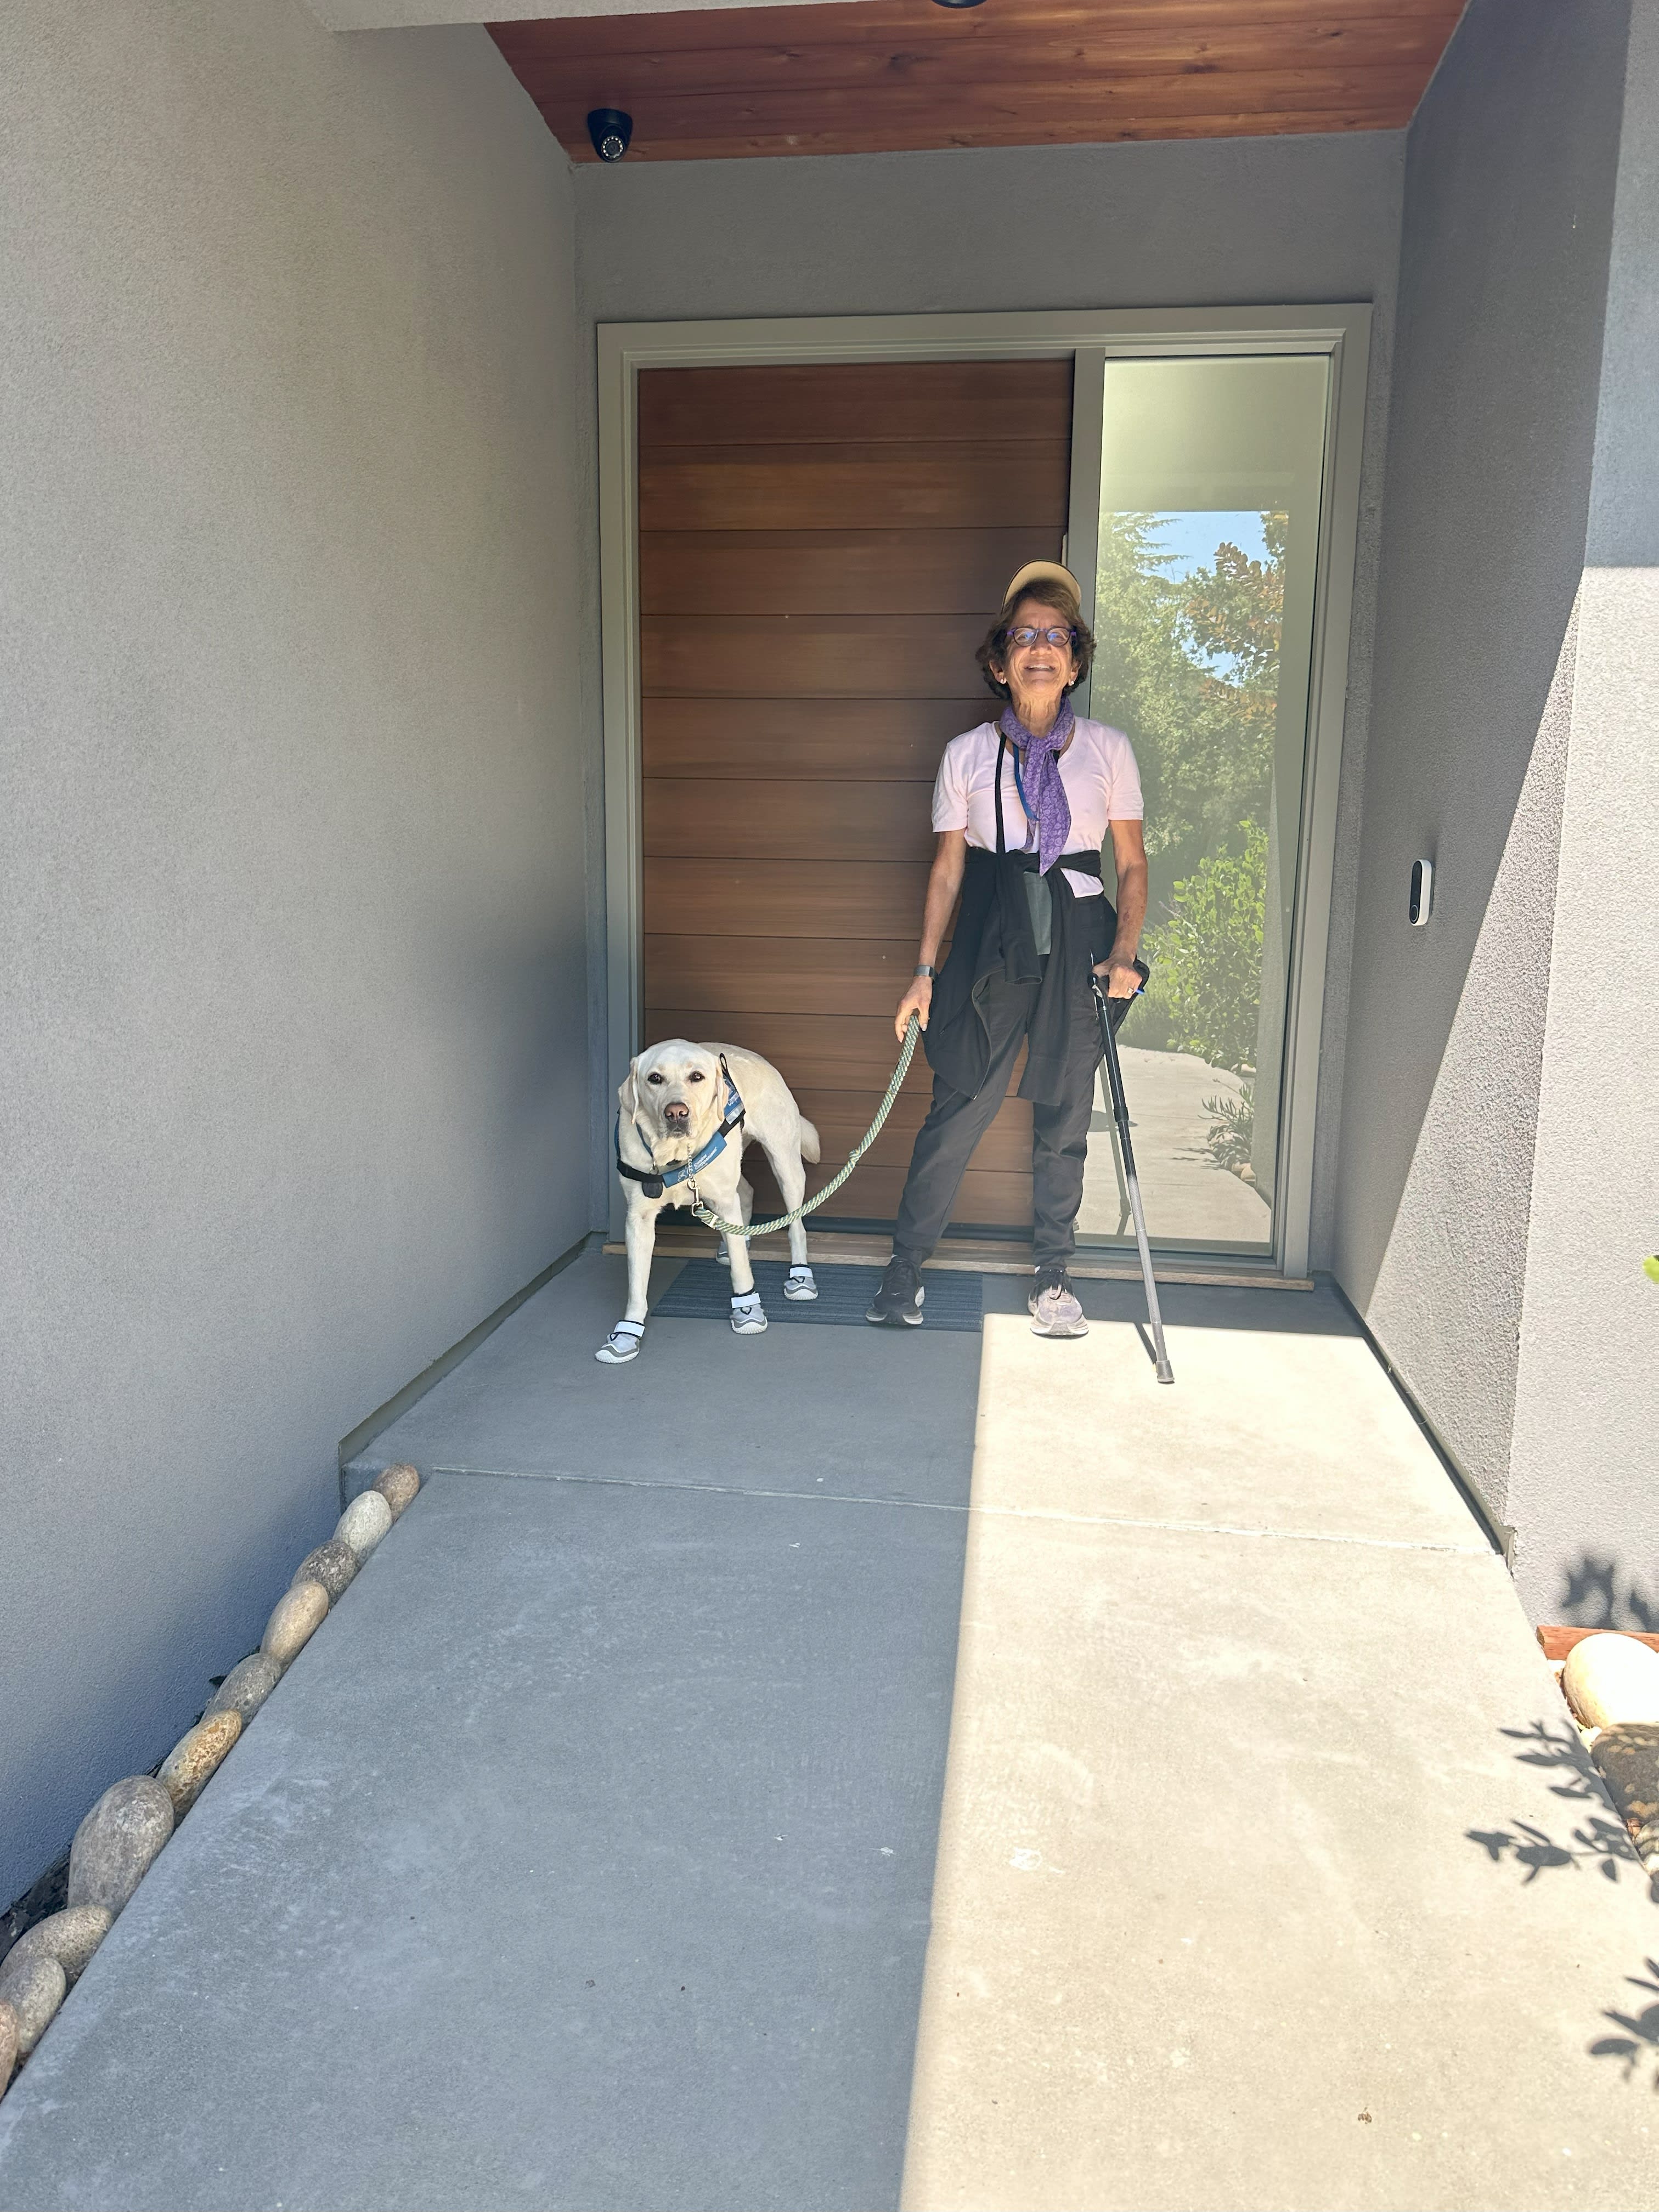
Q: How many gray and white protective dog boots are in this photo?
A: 4